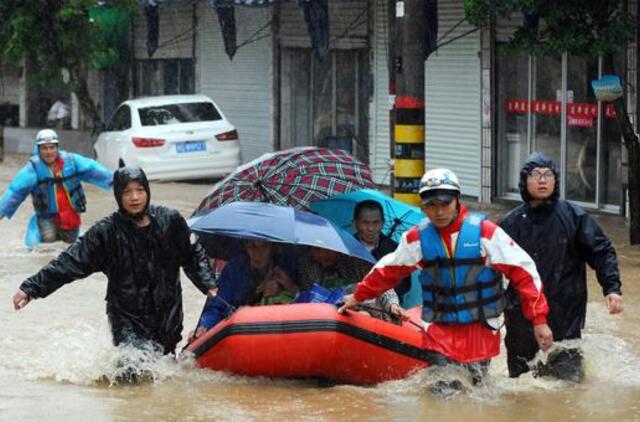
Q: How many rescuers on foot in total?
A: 4